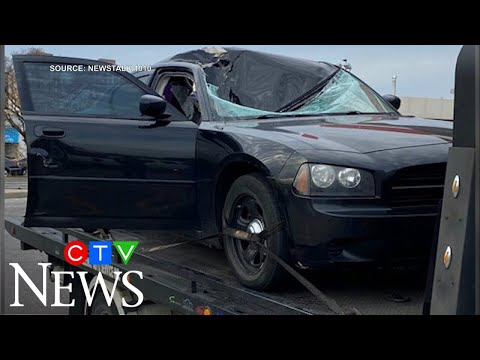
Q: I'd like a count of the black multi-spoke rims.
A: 1